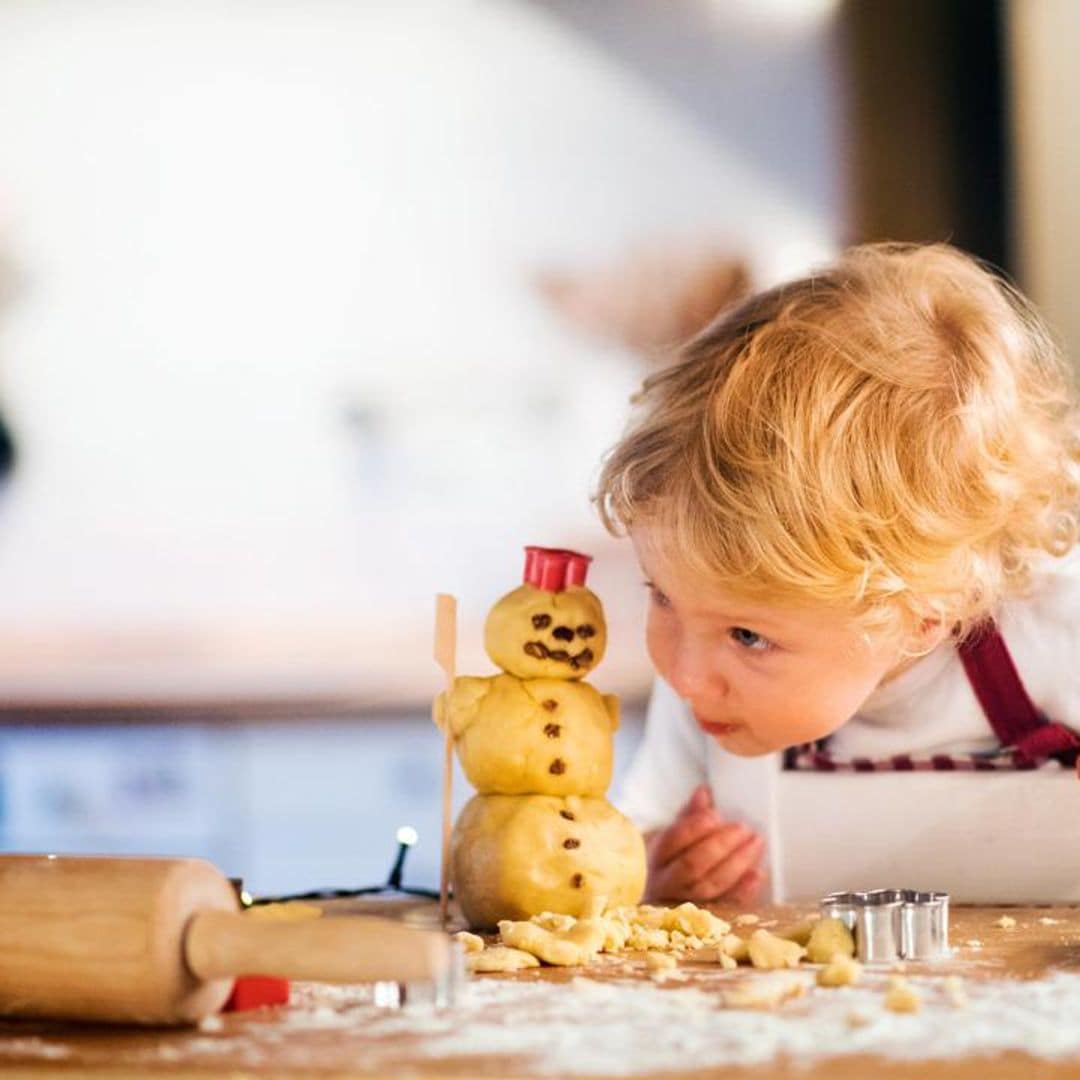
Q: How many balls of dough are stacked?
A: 3